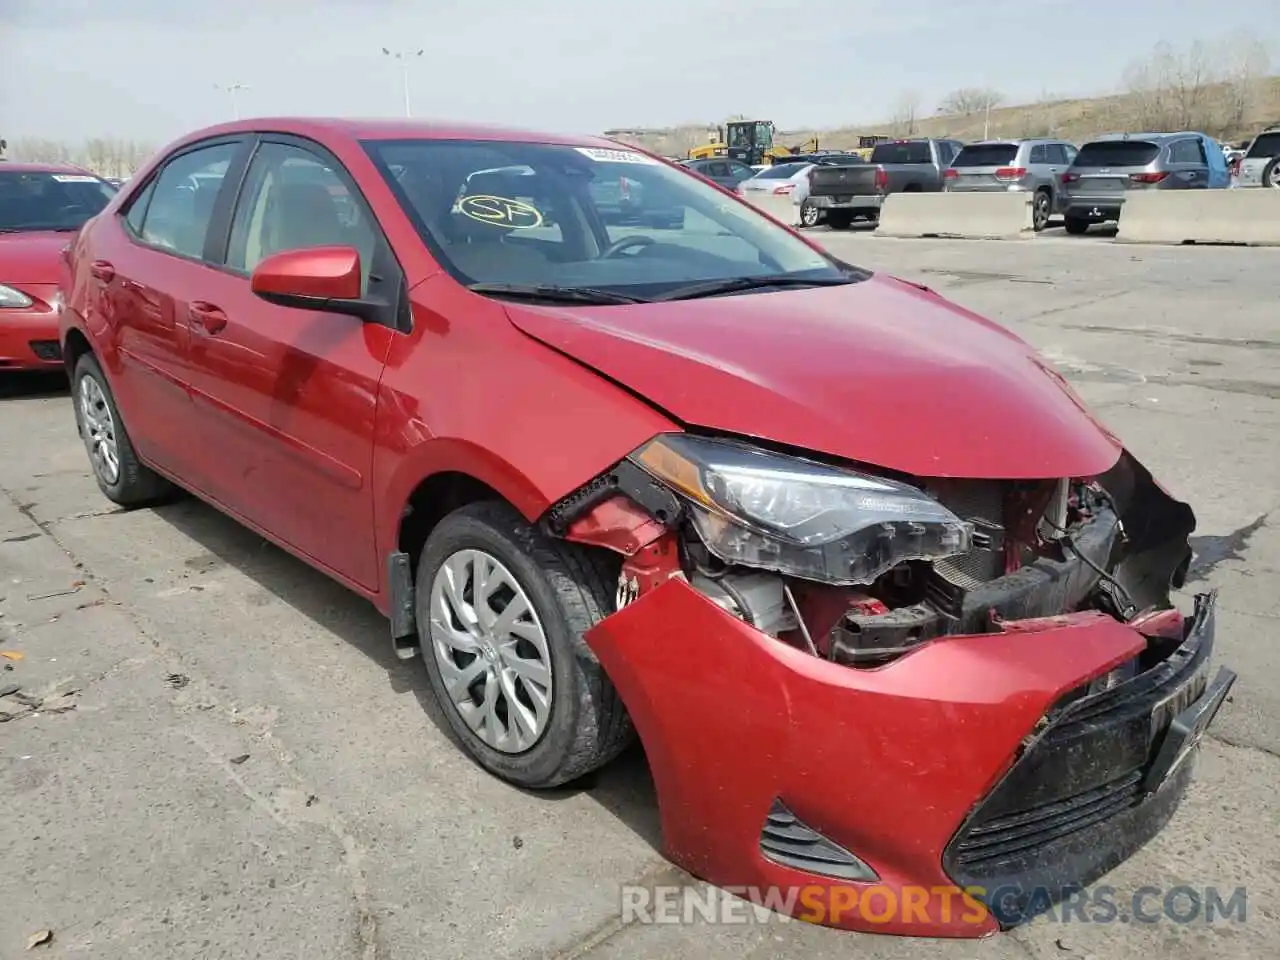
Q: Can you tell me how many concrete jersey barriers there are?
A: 3